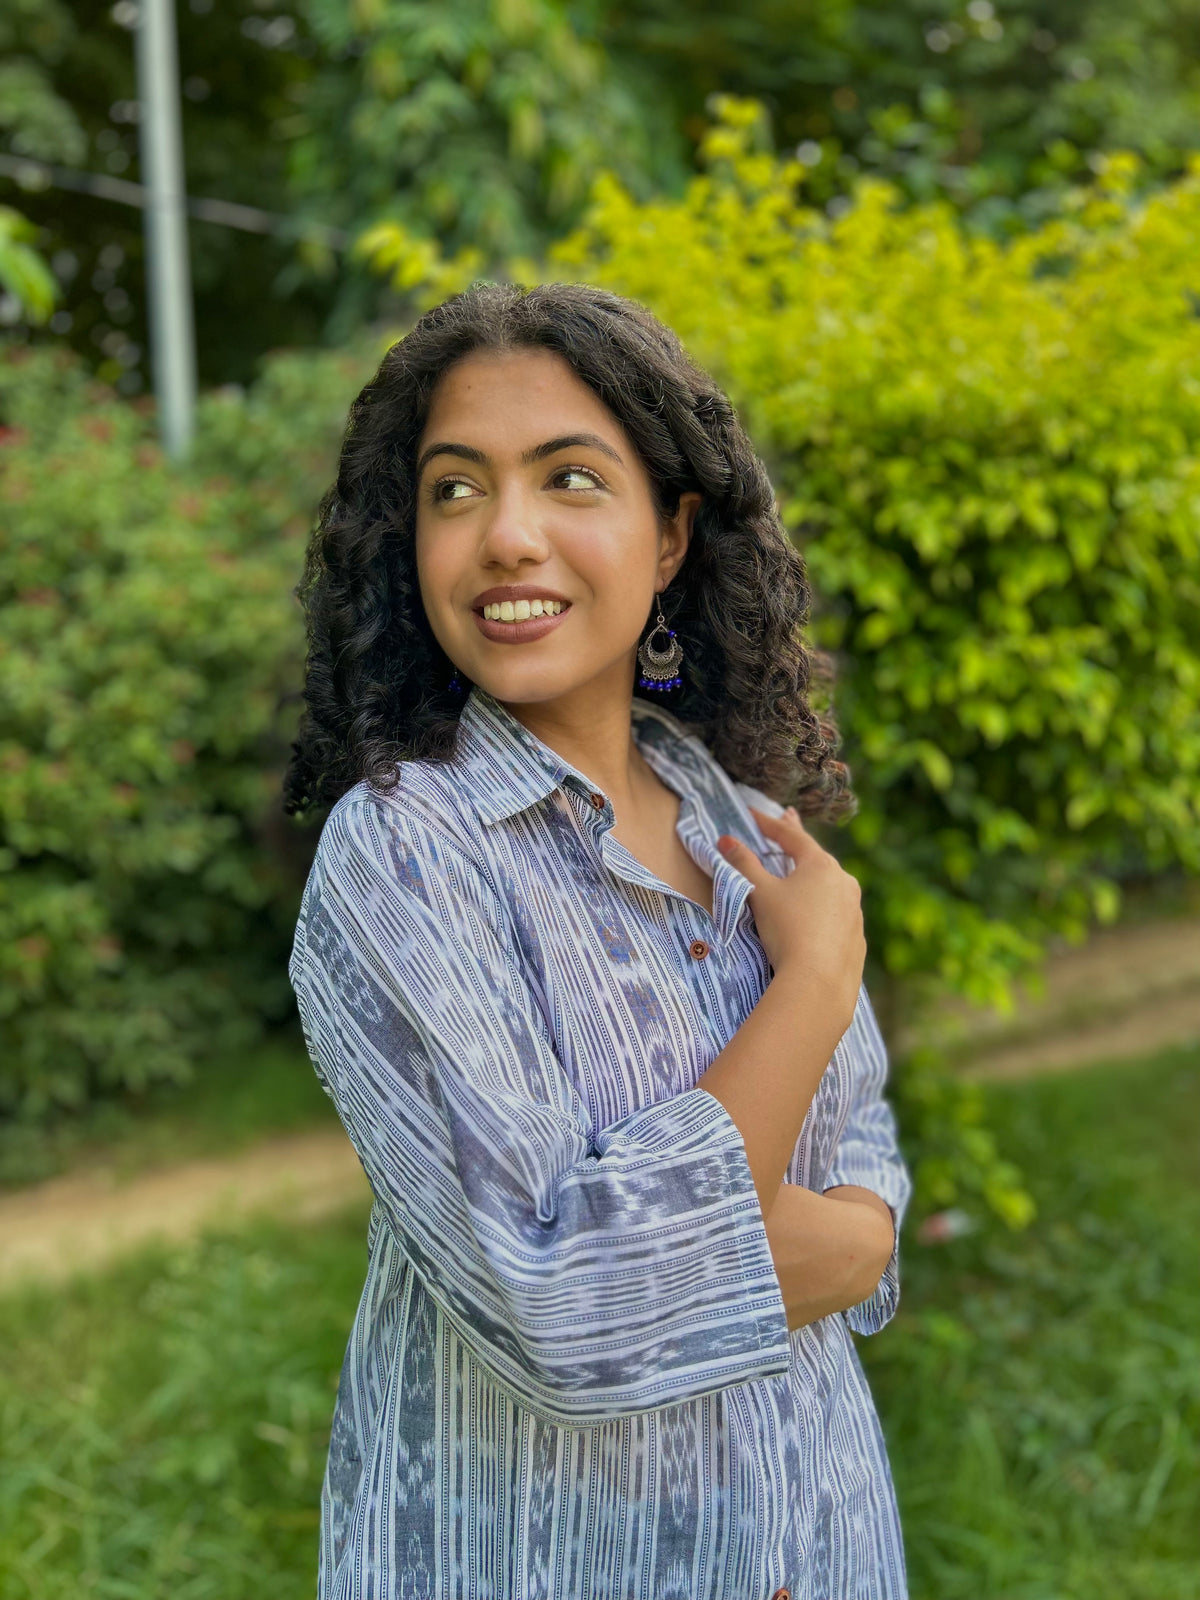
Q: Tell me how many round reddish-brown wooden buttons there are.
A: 3